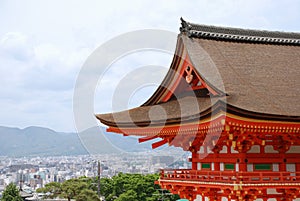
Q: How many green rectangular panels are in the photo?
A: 3